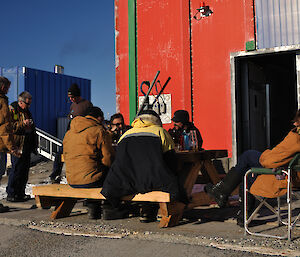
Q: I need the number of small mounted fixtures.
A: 1